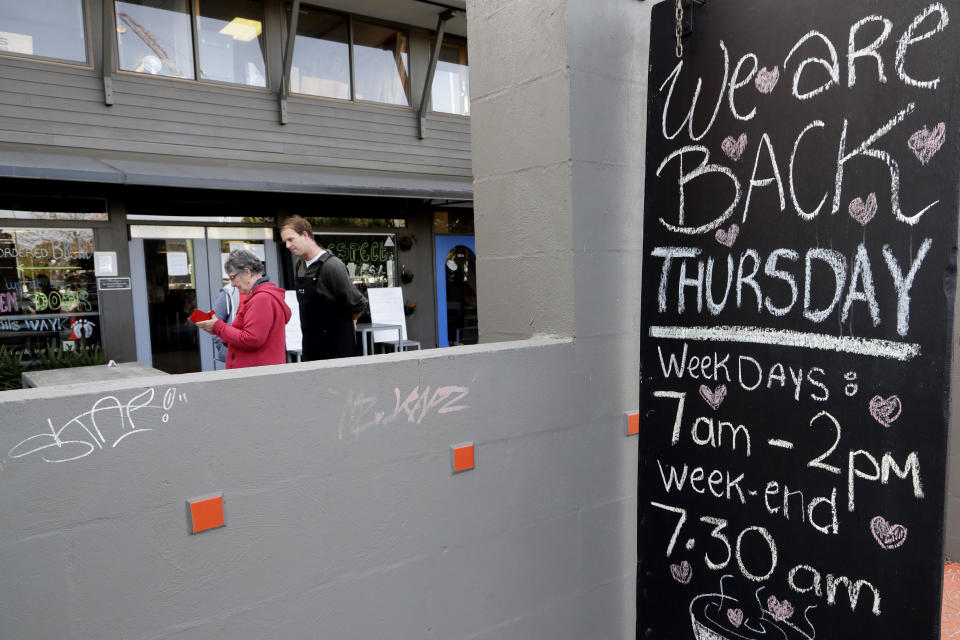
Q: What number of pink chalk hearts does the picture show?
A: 11